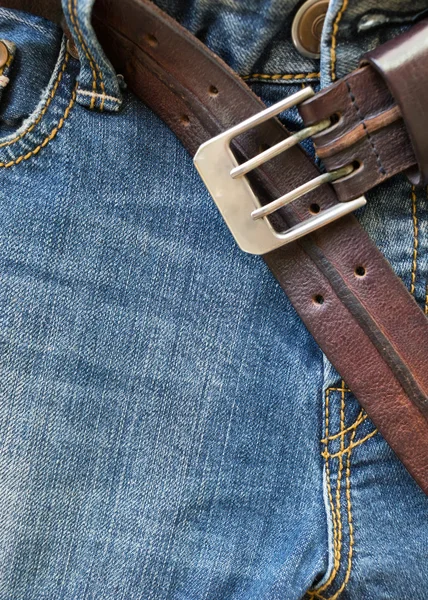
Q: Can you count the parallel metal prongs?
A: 2